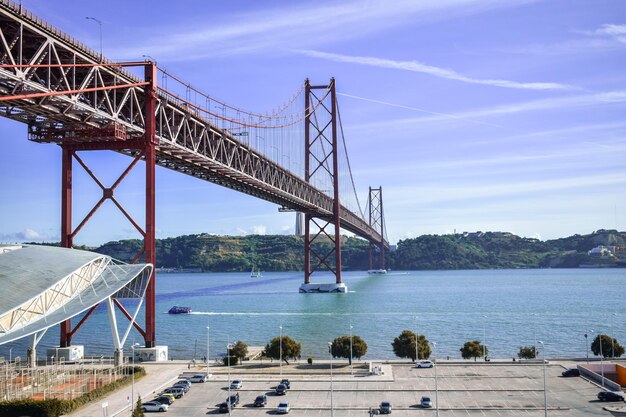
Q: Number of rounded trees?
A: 7